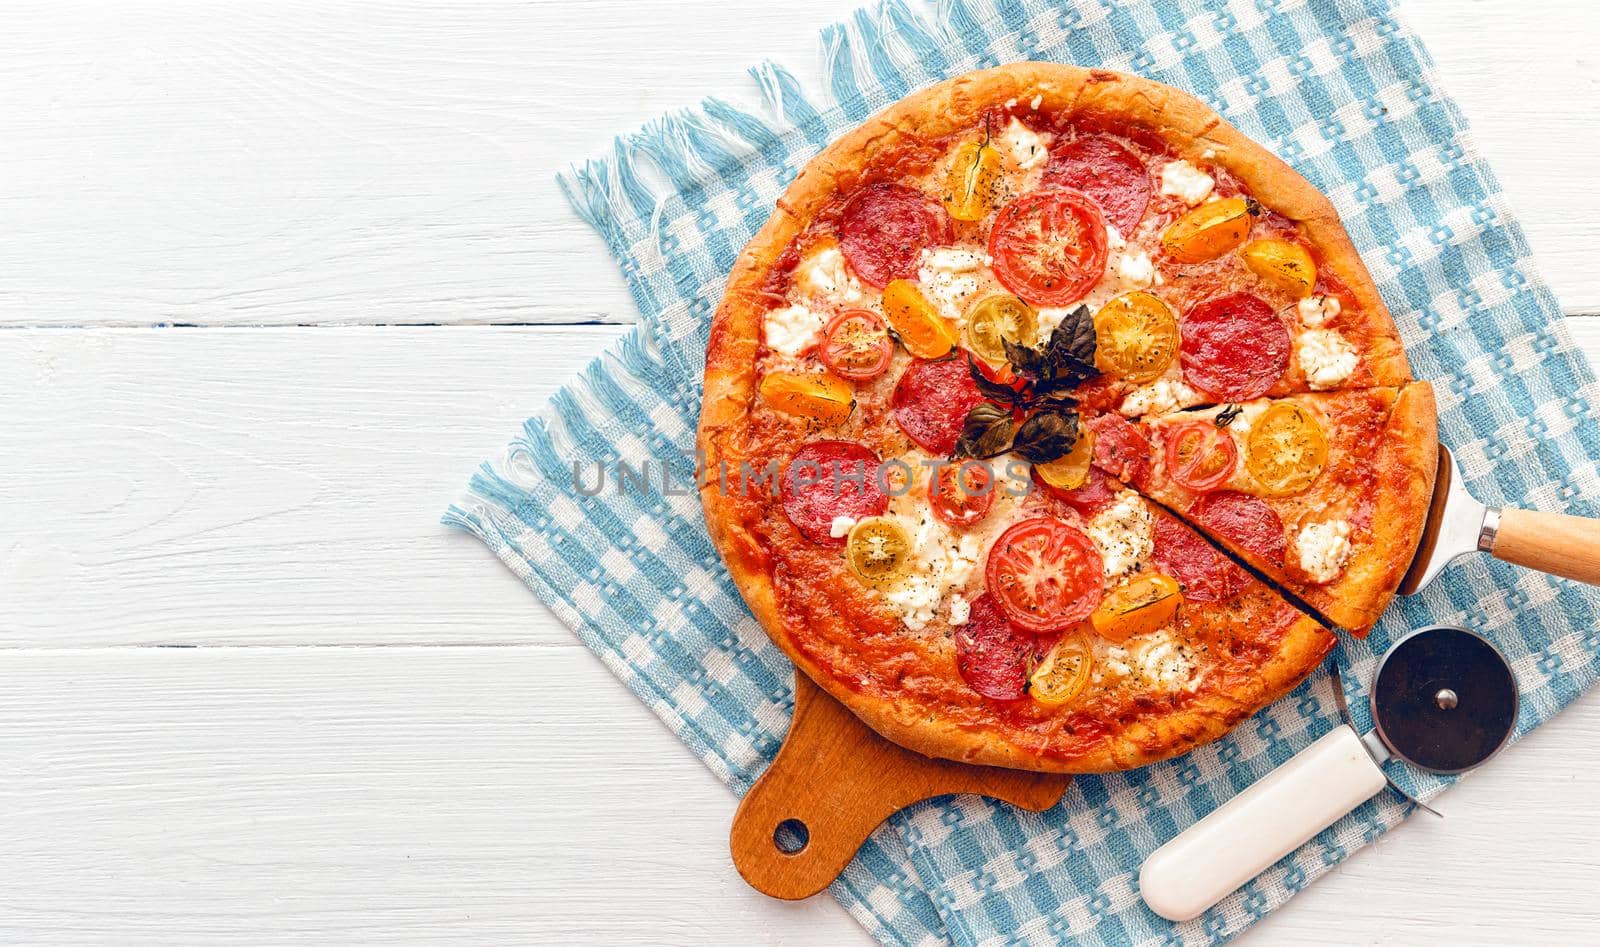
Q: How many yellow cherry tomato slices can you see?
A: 12